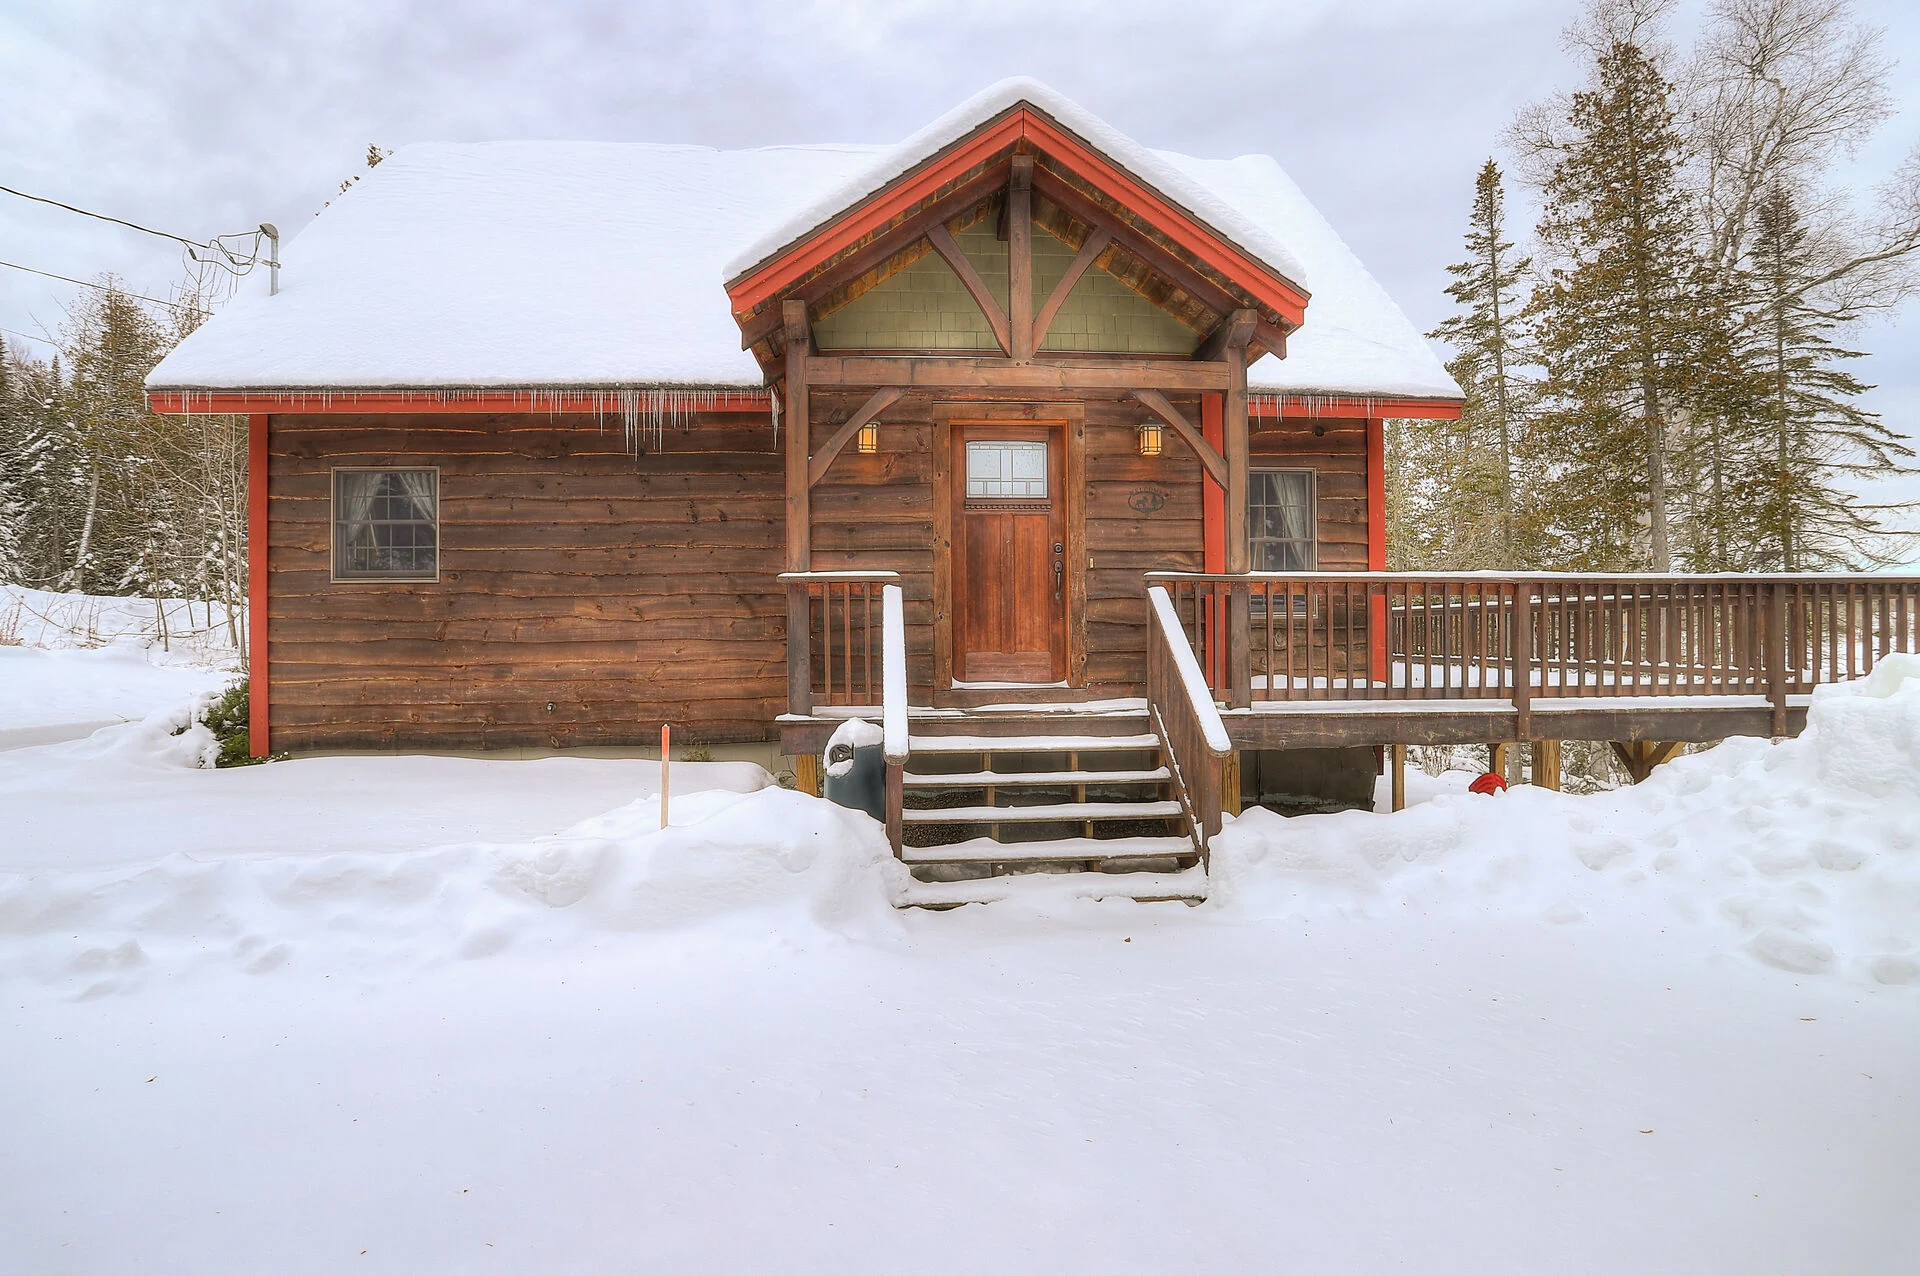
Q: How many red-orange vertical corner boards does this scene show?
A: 3